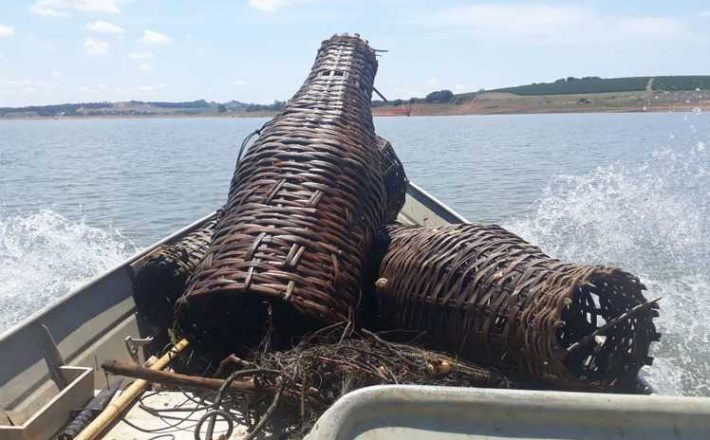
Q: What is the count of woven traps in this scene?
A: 4